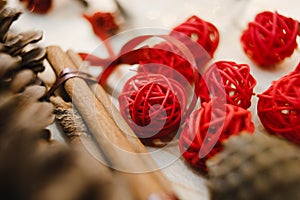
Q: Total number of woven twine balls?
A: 7